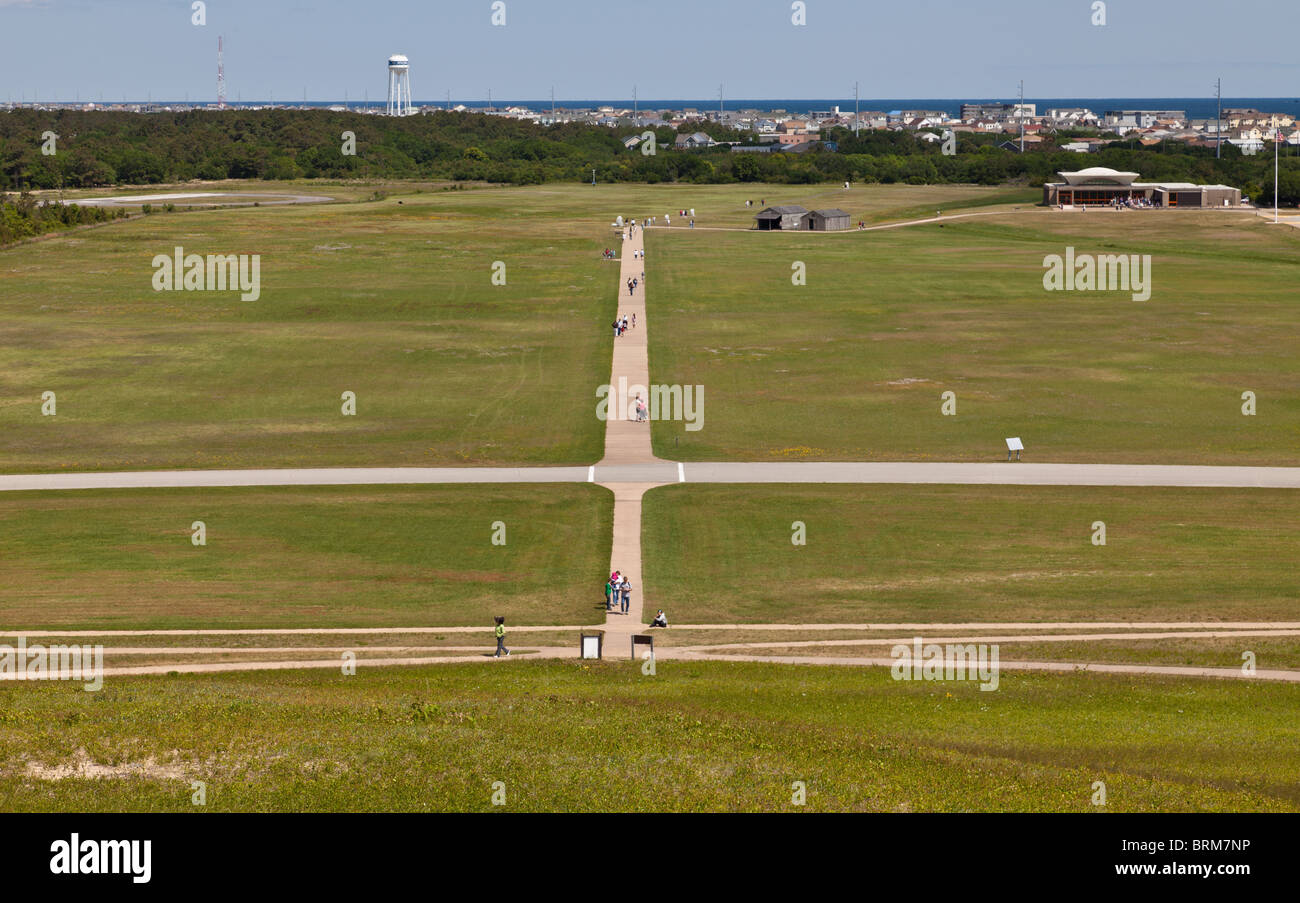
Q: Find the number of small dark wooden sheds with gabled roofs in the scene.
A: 2